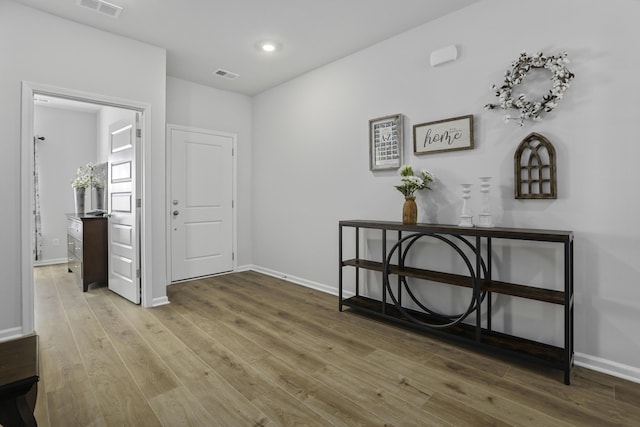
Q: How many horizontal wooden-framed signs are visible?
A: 1